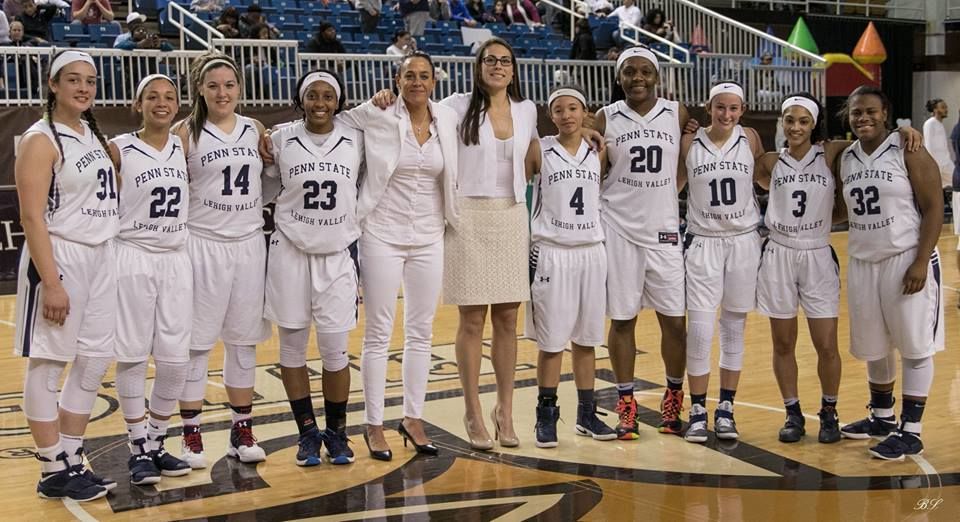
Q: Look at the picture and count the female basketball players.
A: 9